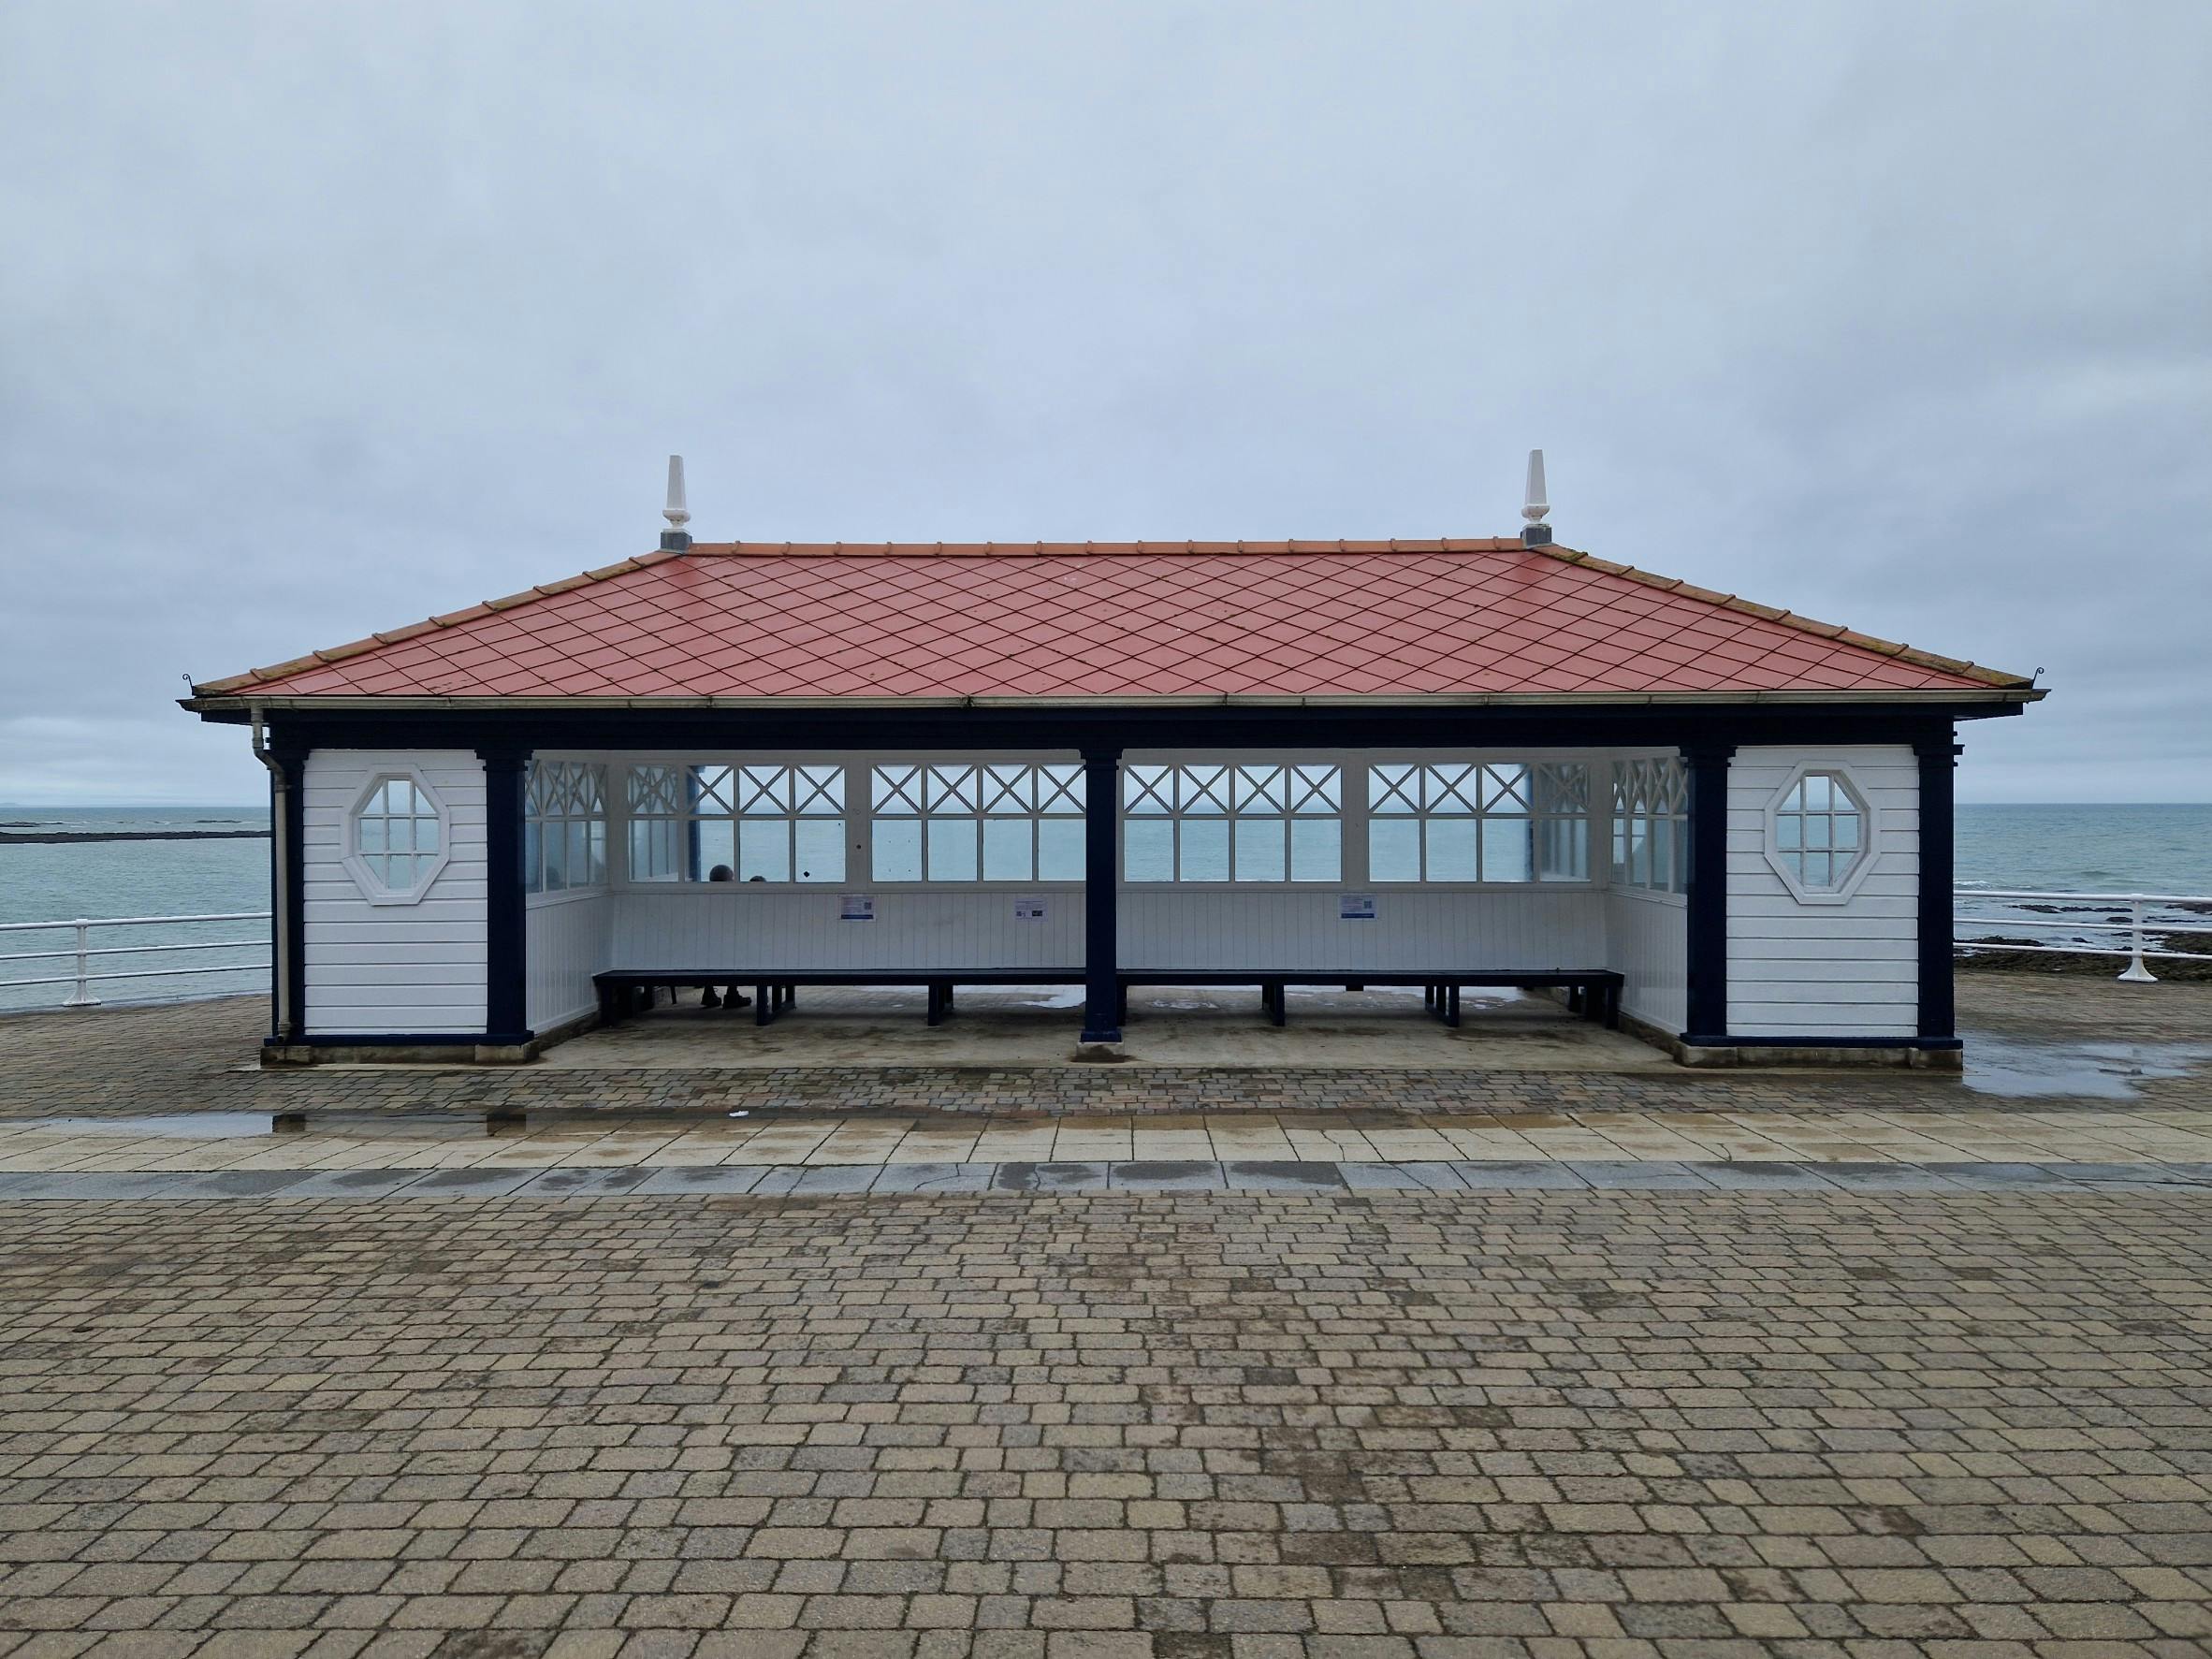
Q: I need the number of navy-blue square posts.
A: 5